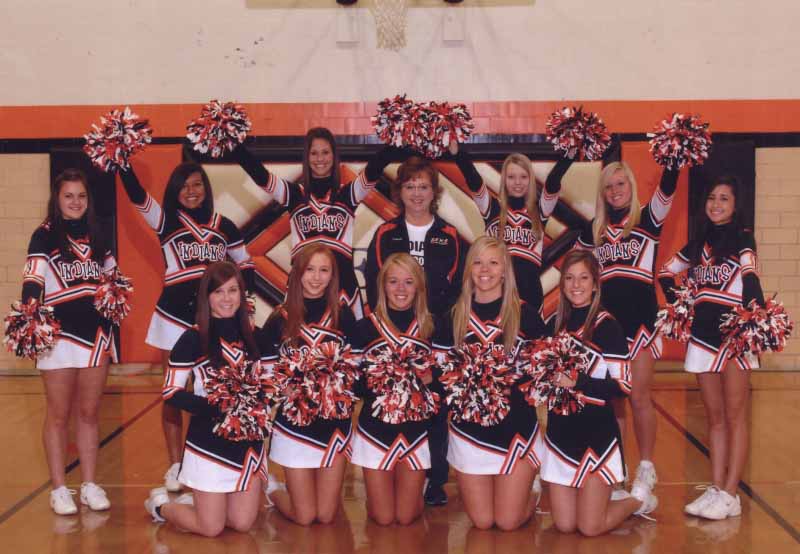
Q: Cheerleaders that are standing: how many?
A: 6